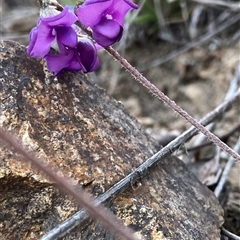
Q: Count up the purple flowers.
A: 3